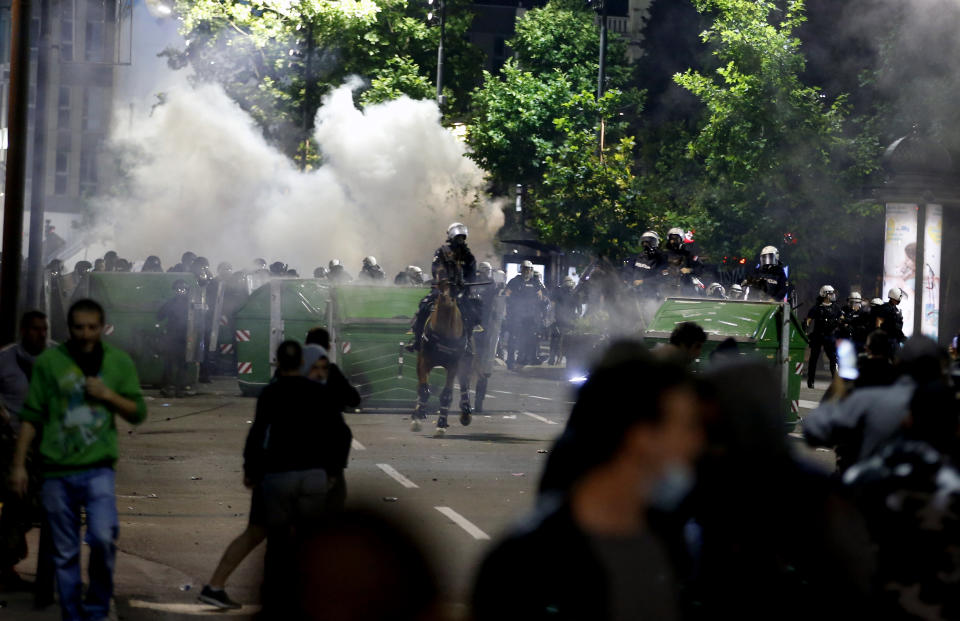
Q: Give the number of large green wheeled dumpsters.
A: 4